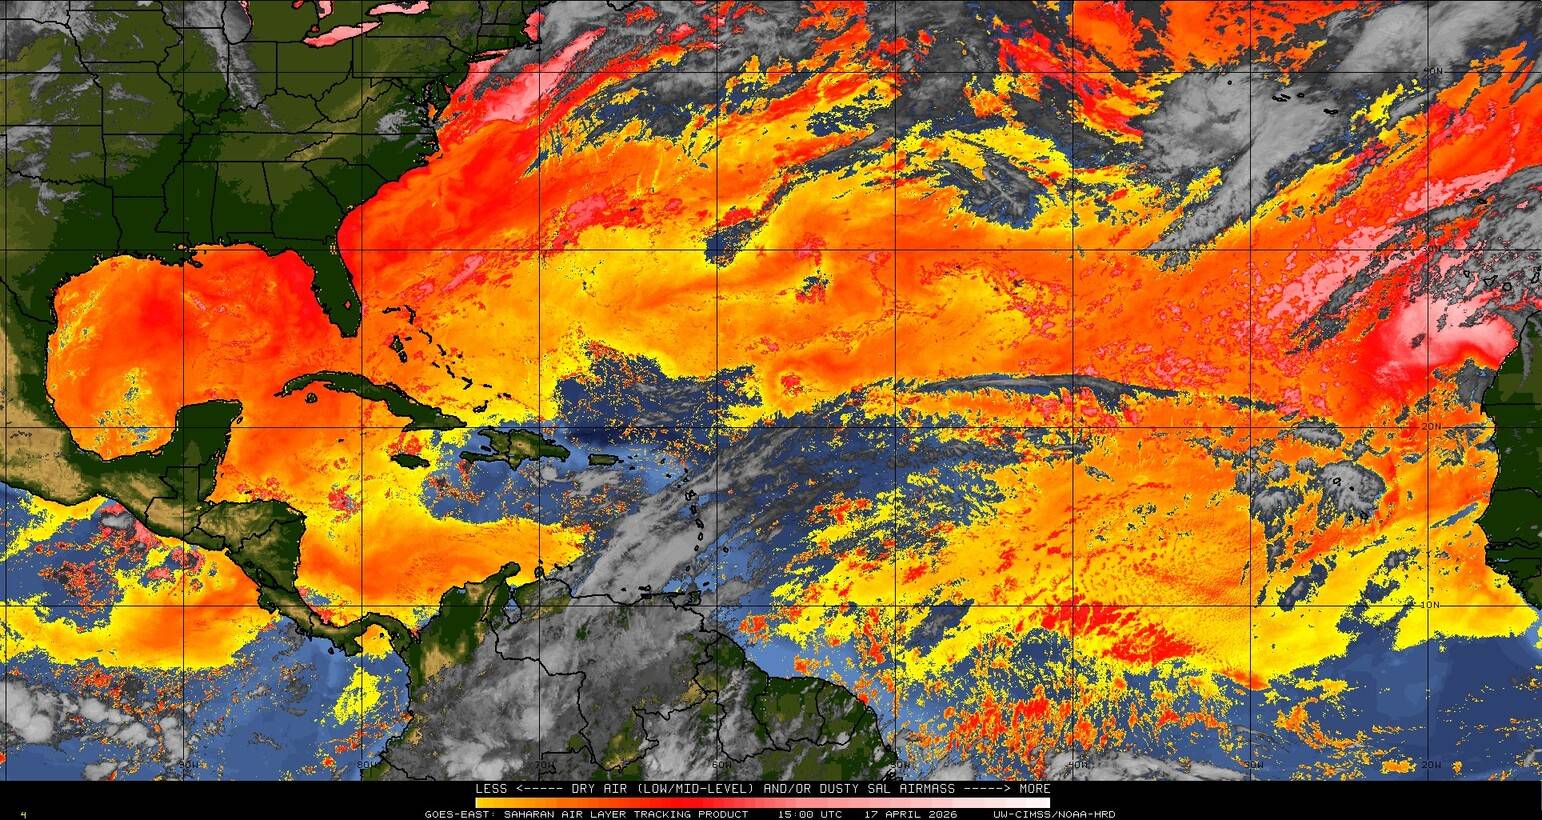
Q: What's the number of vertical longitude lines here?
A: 9